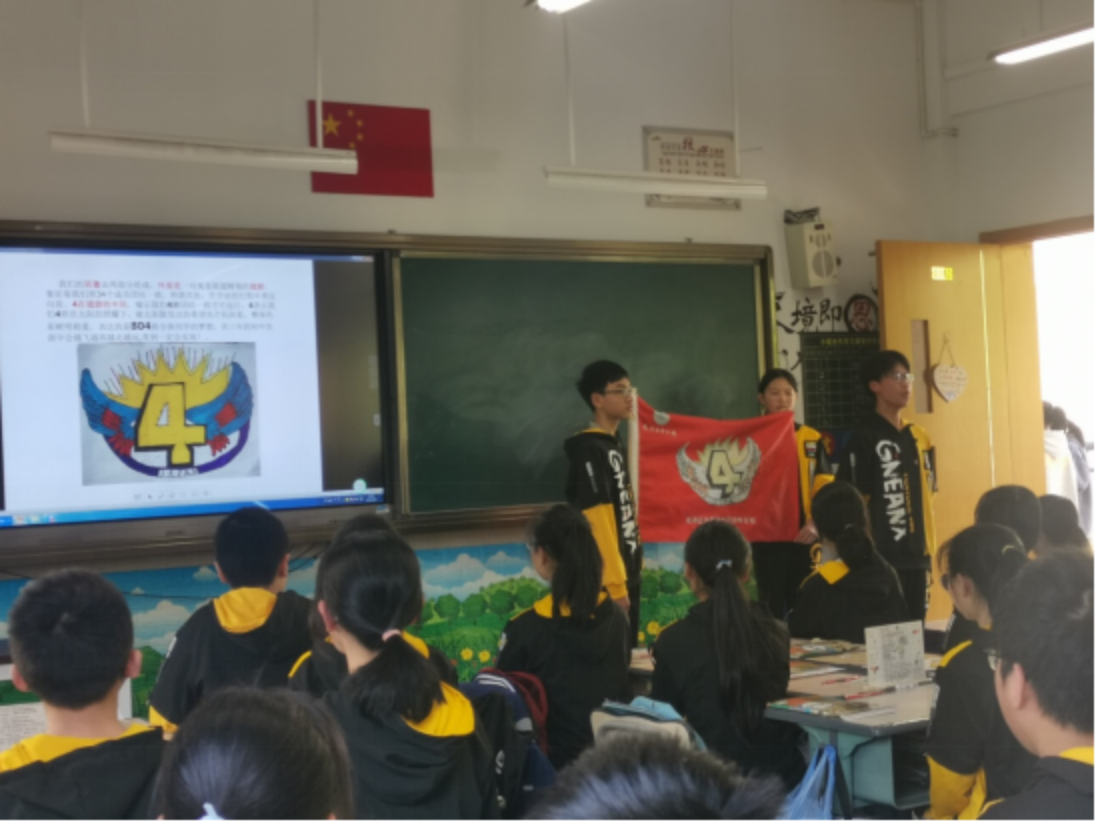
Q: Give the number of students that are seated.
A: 13